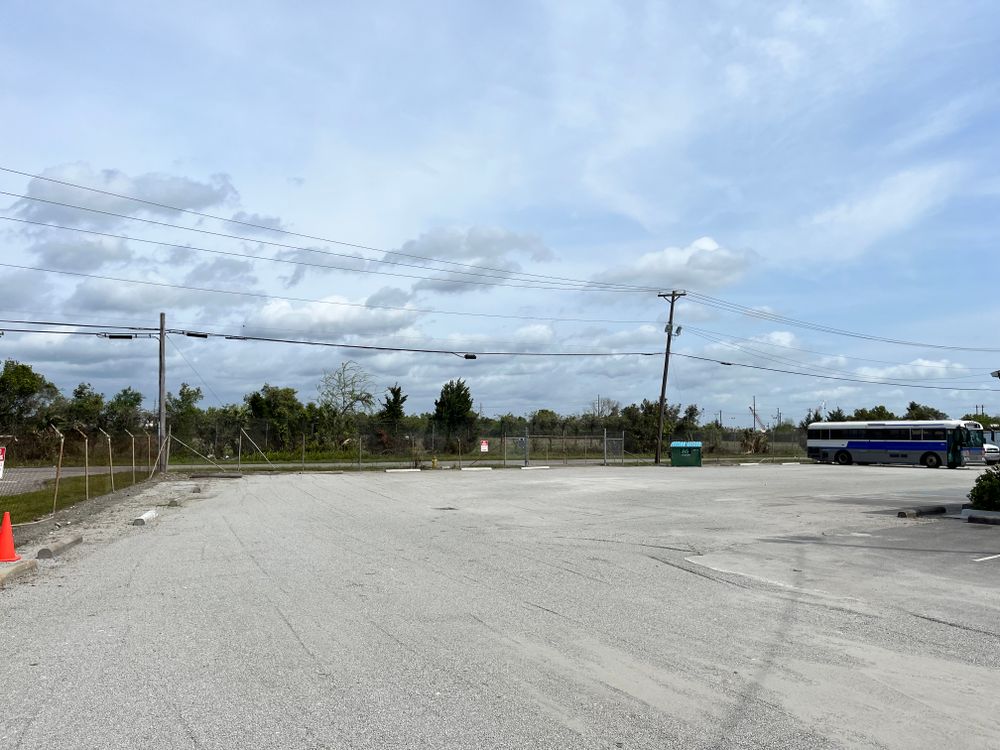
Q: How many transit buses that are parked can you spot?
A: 1